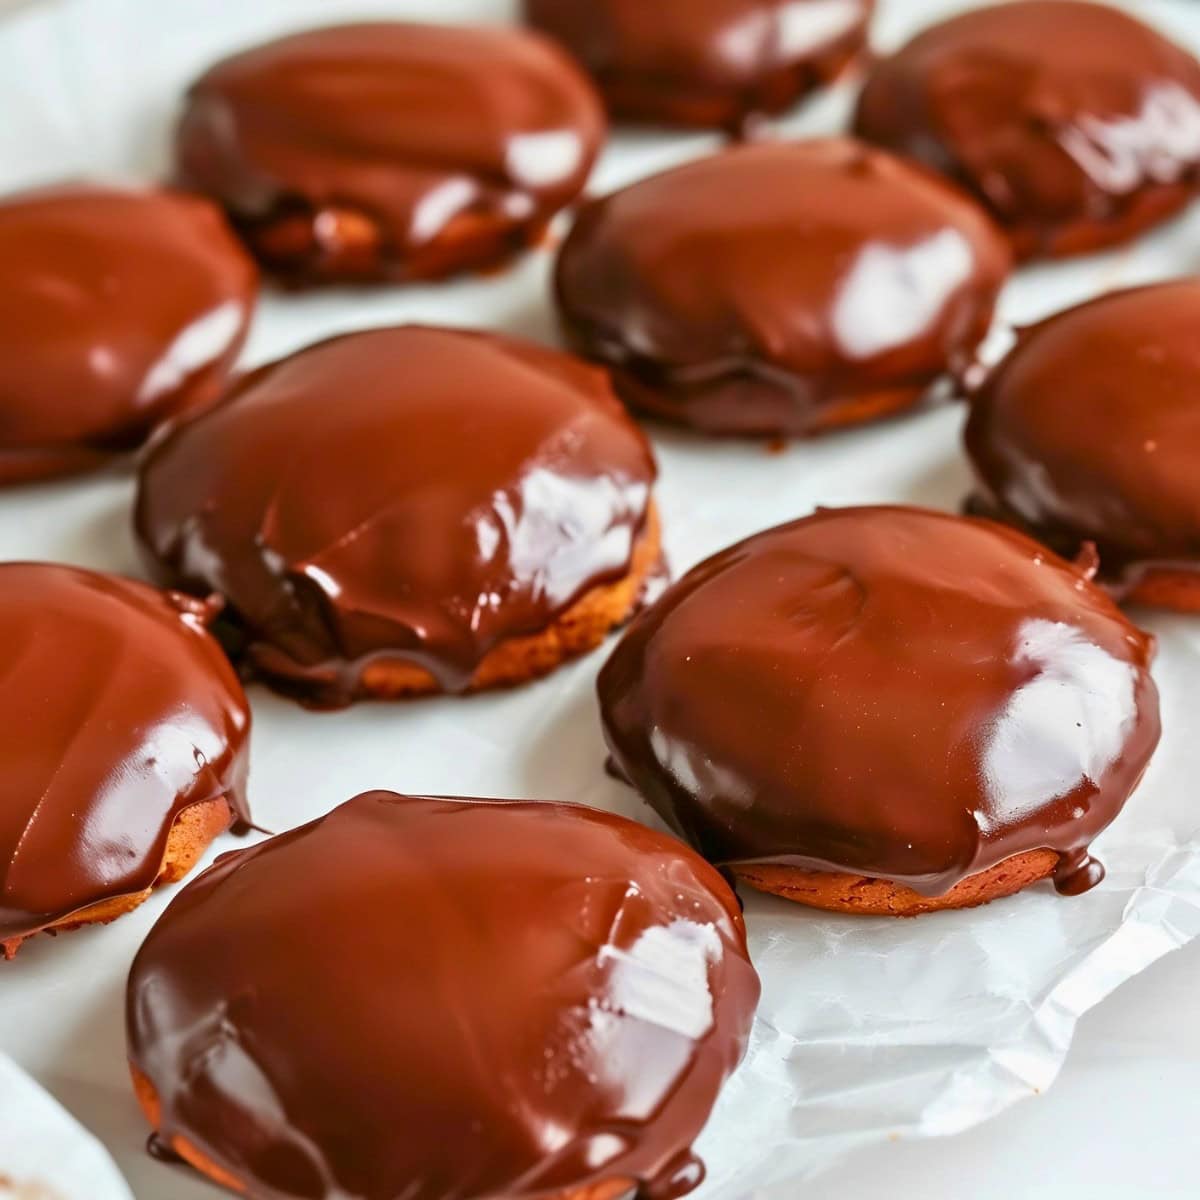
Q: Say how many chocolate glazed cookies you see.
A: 10